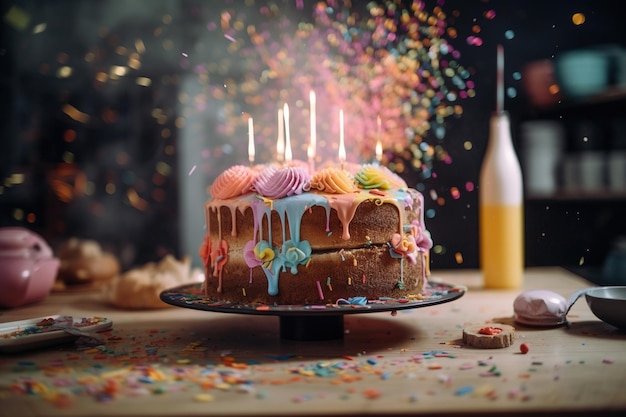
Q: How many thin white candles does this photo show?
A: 6